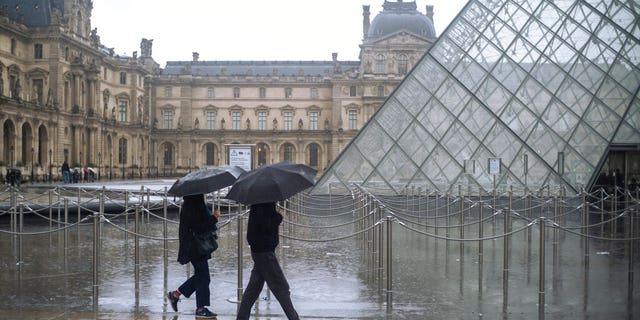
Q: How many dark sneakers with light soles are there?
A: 2